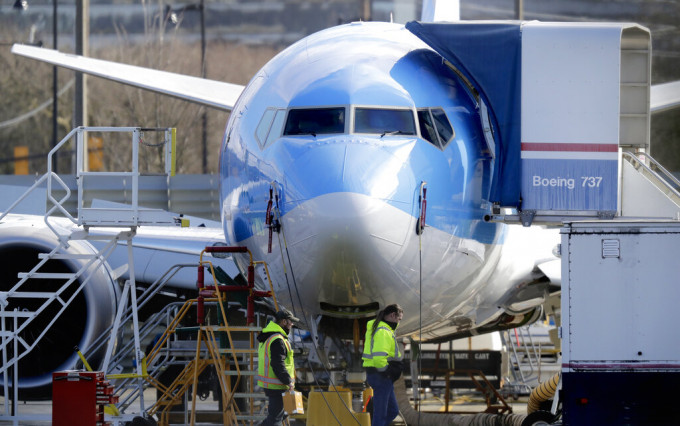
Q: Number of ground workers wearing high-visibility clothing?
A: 2